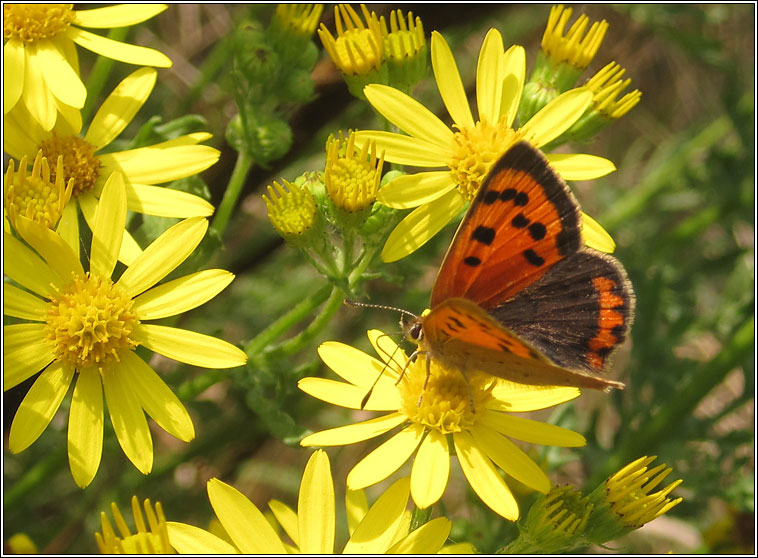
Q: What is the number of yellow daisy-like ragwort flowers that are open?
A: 6